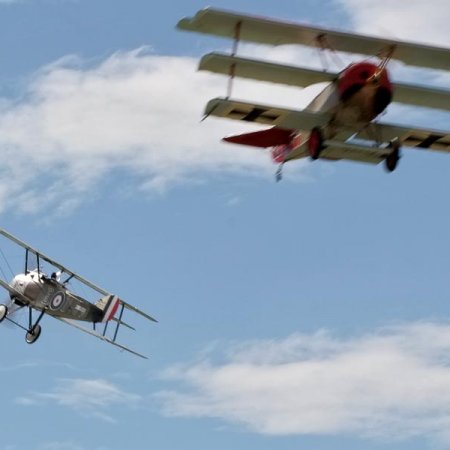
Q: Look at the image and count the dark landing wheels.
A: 4